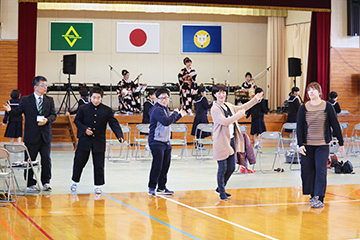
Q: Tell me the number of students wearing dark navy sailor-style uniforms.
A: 7